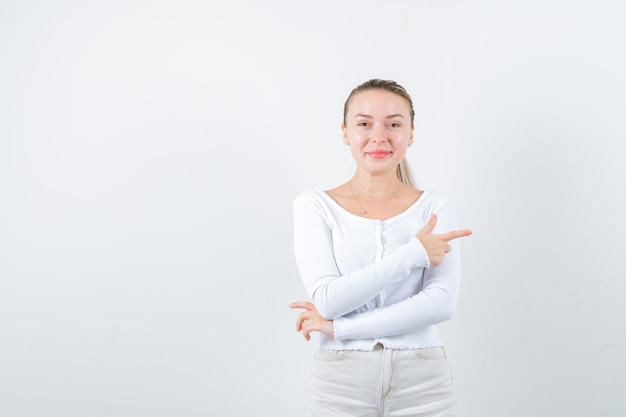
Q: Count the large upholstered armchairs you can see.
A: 0